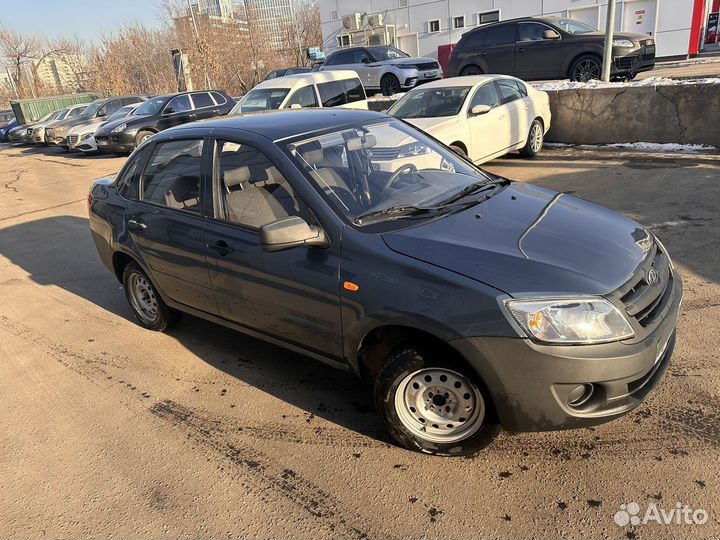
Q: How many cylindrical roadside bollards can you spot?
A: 0